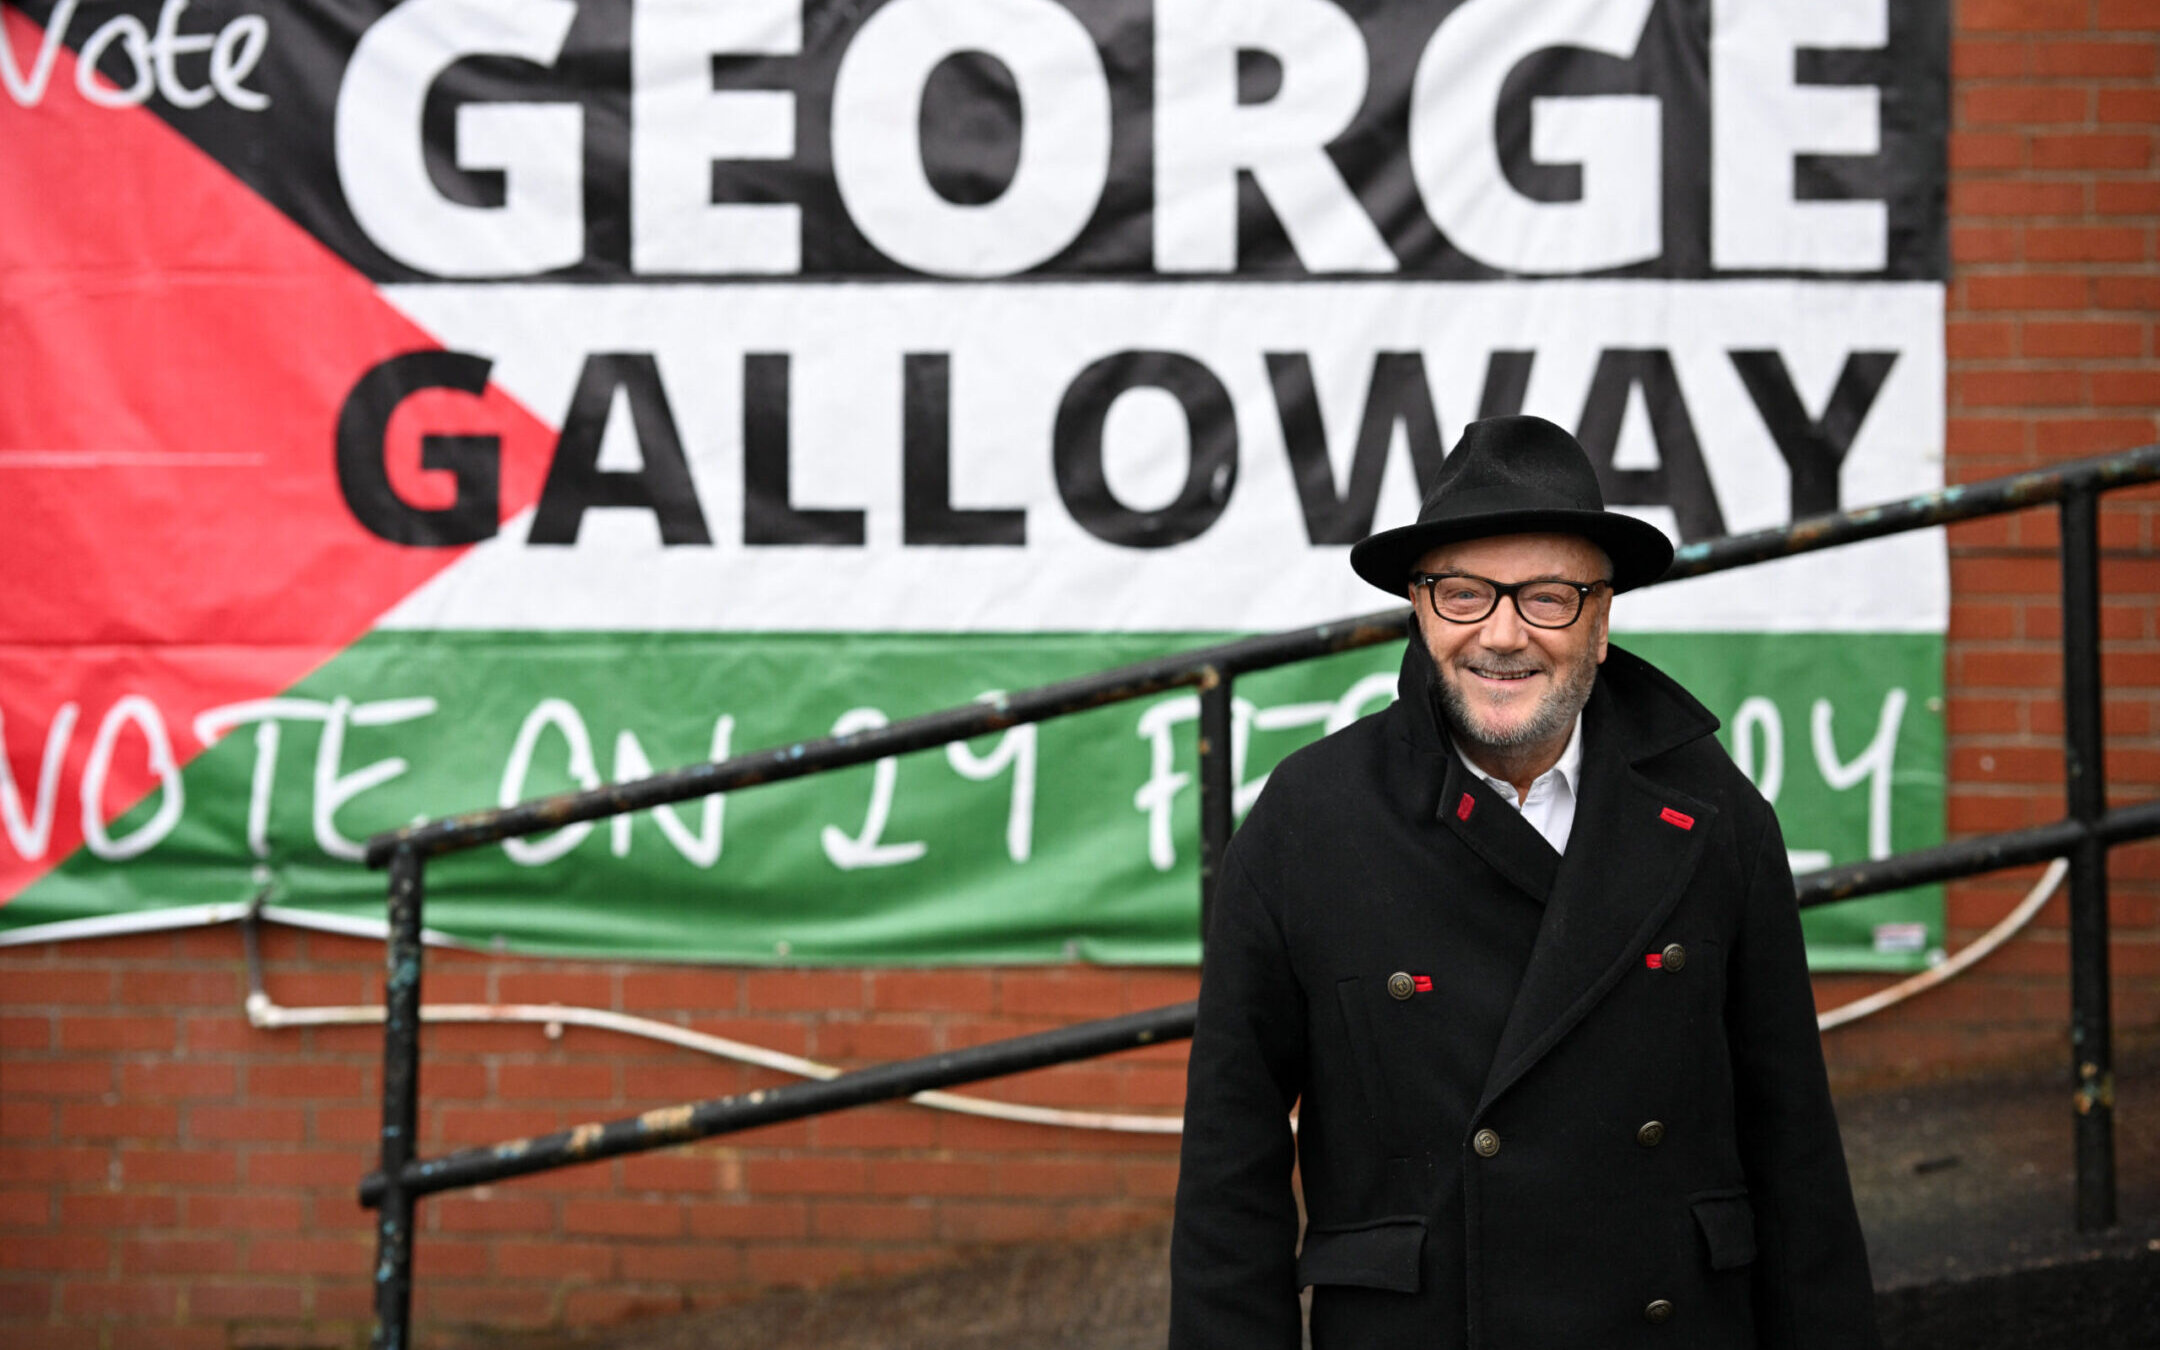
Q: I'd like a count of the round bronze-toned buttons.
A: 5